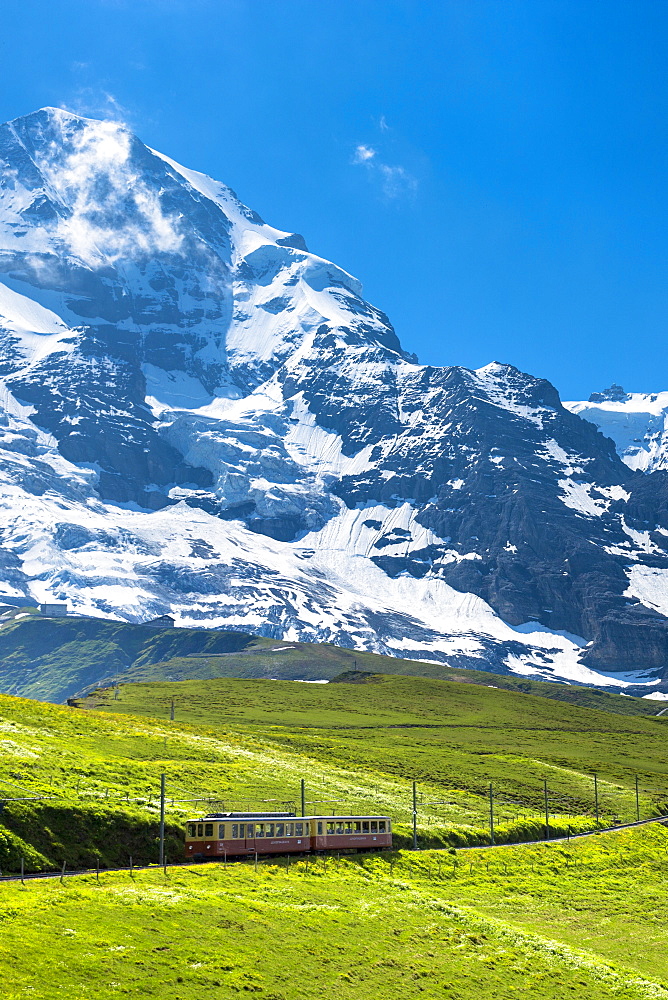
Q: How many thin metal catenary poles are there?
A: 7